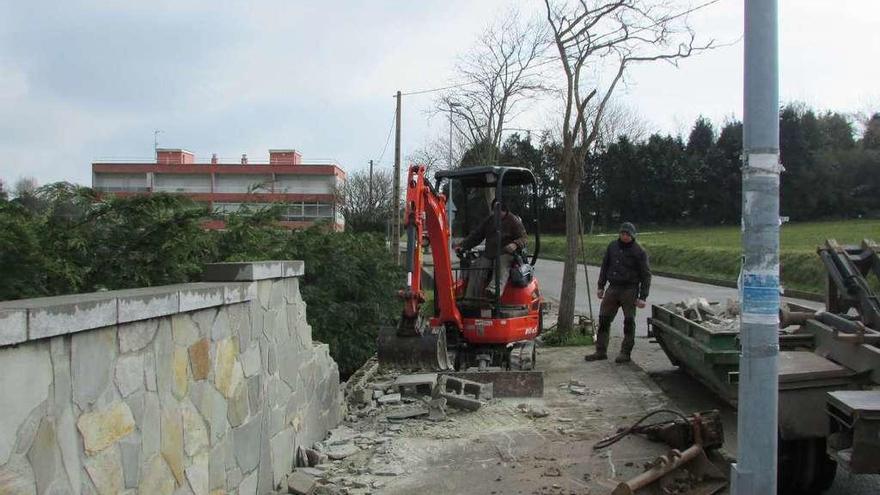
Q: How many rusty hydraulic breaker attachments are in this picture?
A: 1